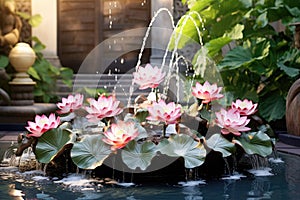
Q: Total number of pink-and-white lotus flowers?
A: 9